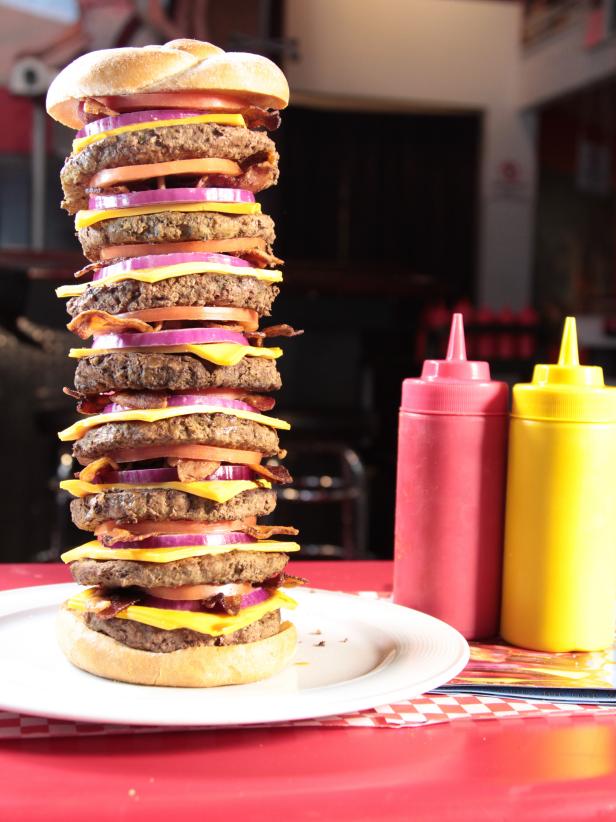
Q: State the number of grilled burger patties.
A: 8